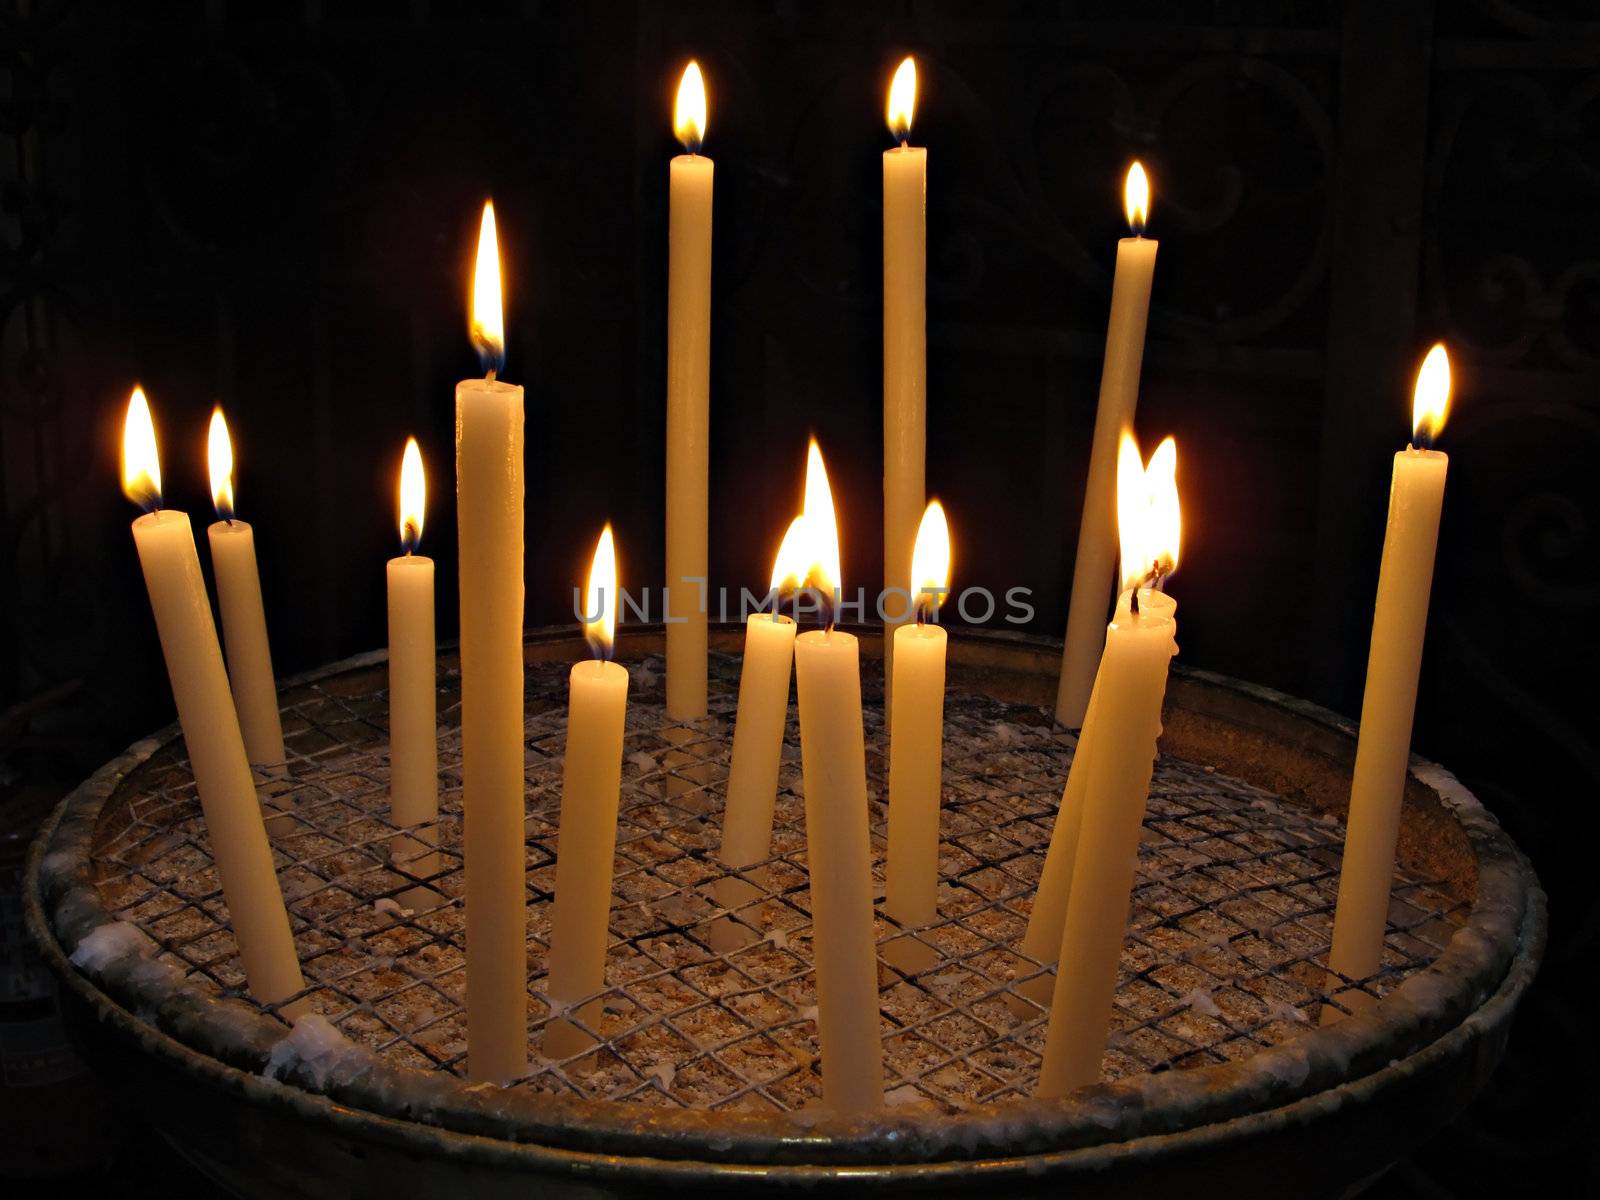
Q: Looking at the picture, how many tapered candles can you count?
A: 14